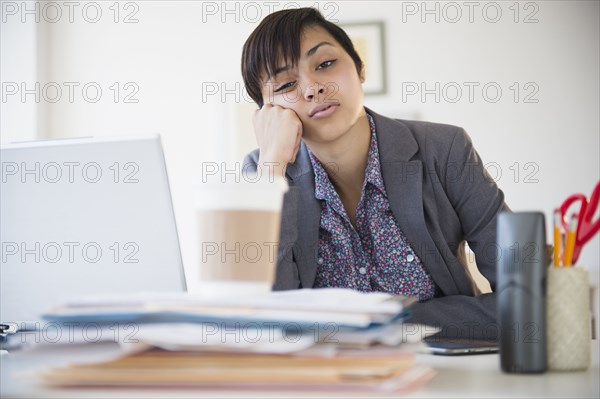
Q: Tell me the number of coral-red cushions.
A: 0